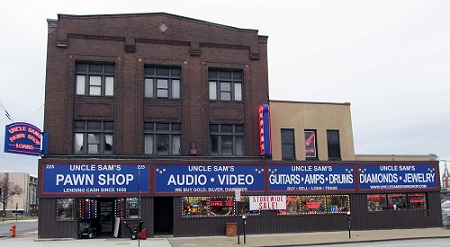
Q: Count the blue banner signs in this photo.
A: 4